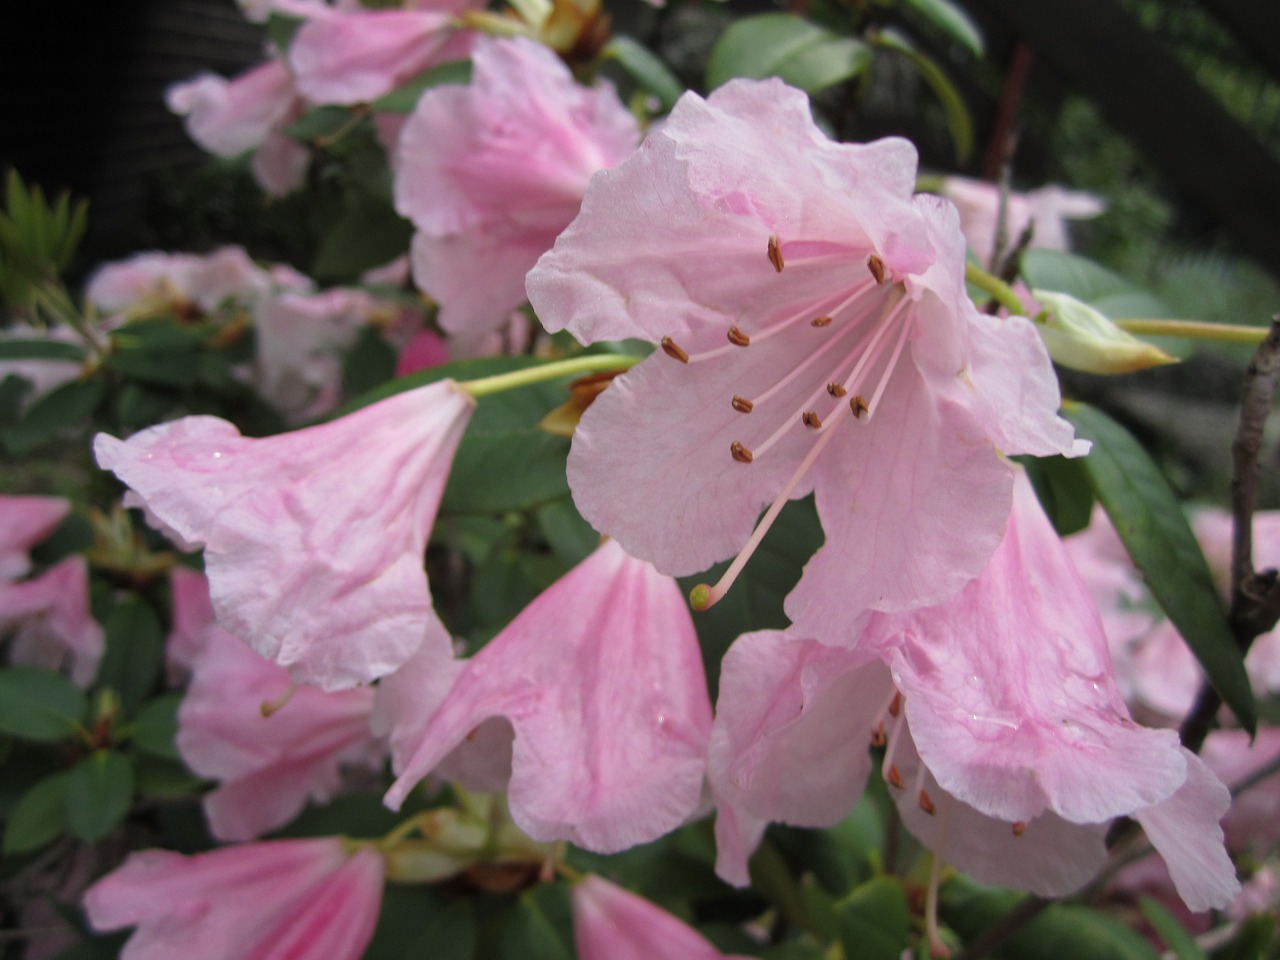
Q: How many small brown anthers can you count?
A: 15